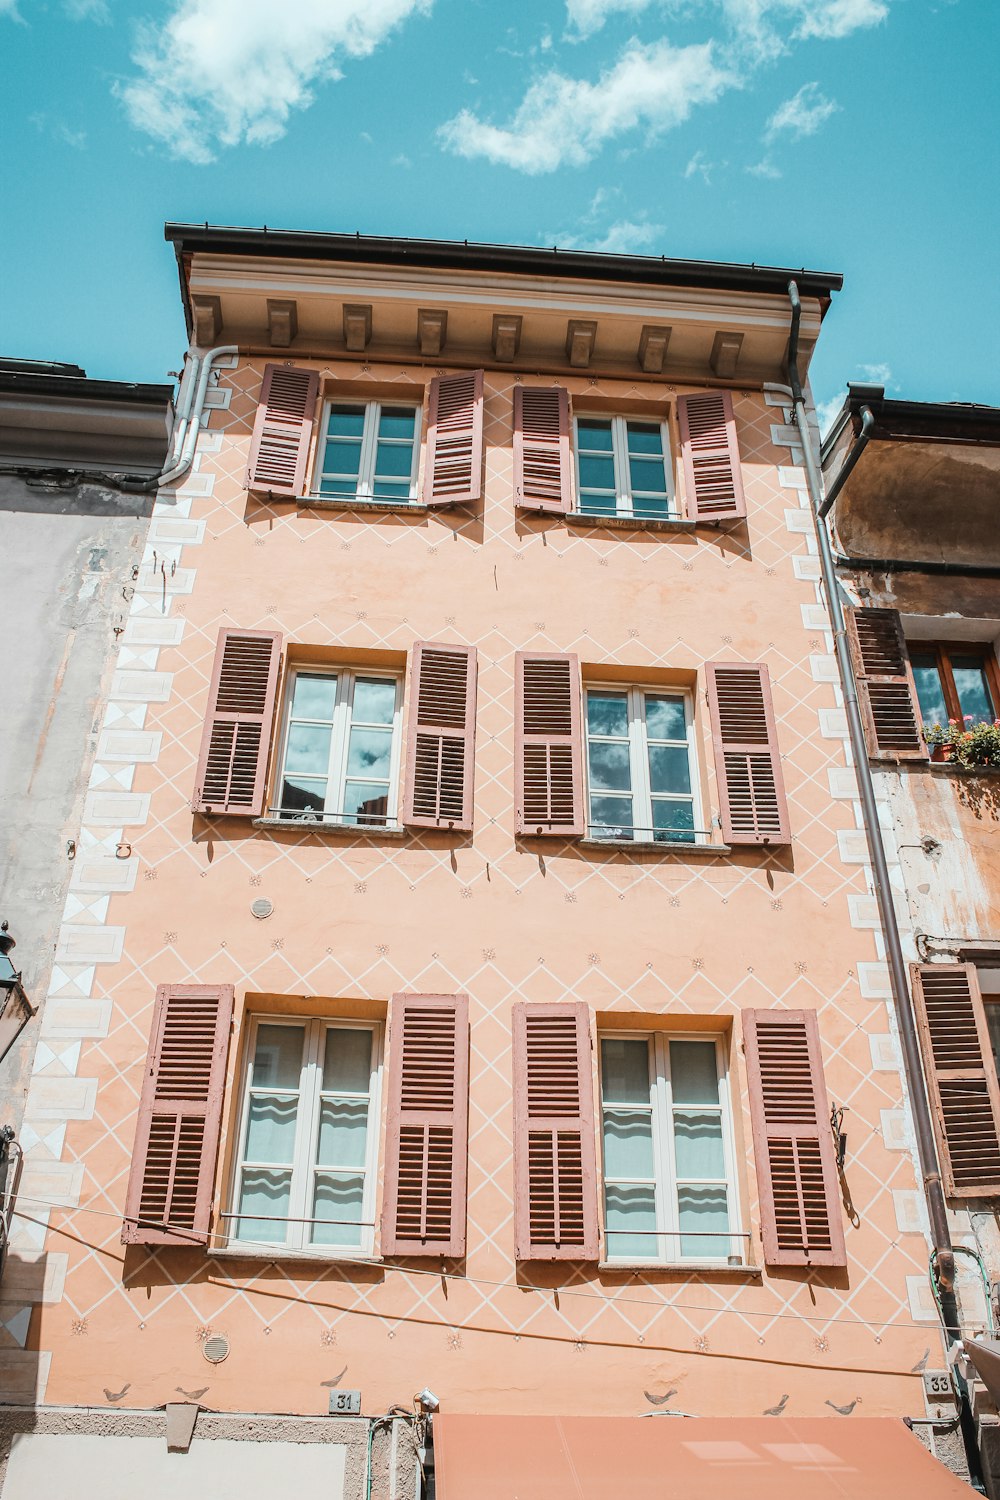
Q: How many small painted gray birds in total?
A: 7